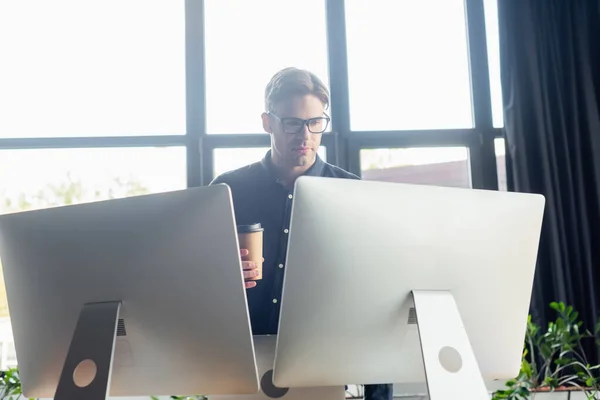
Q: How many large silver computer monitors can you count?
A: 2